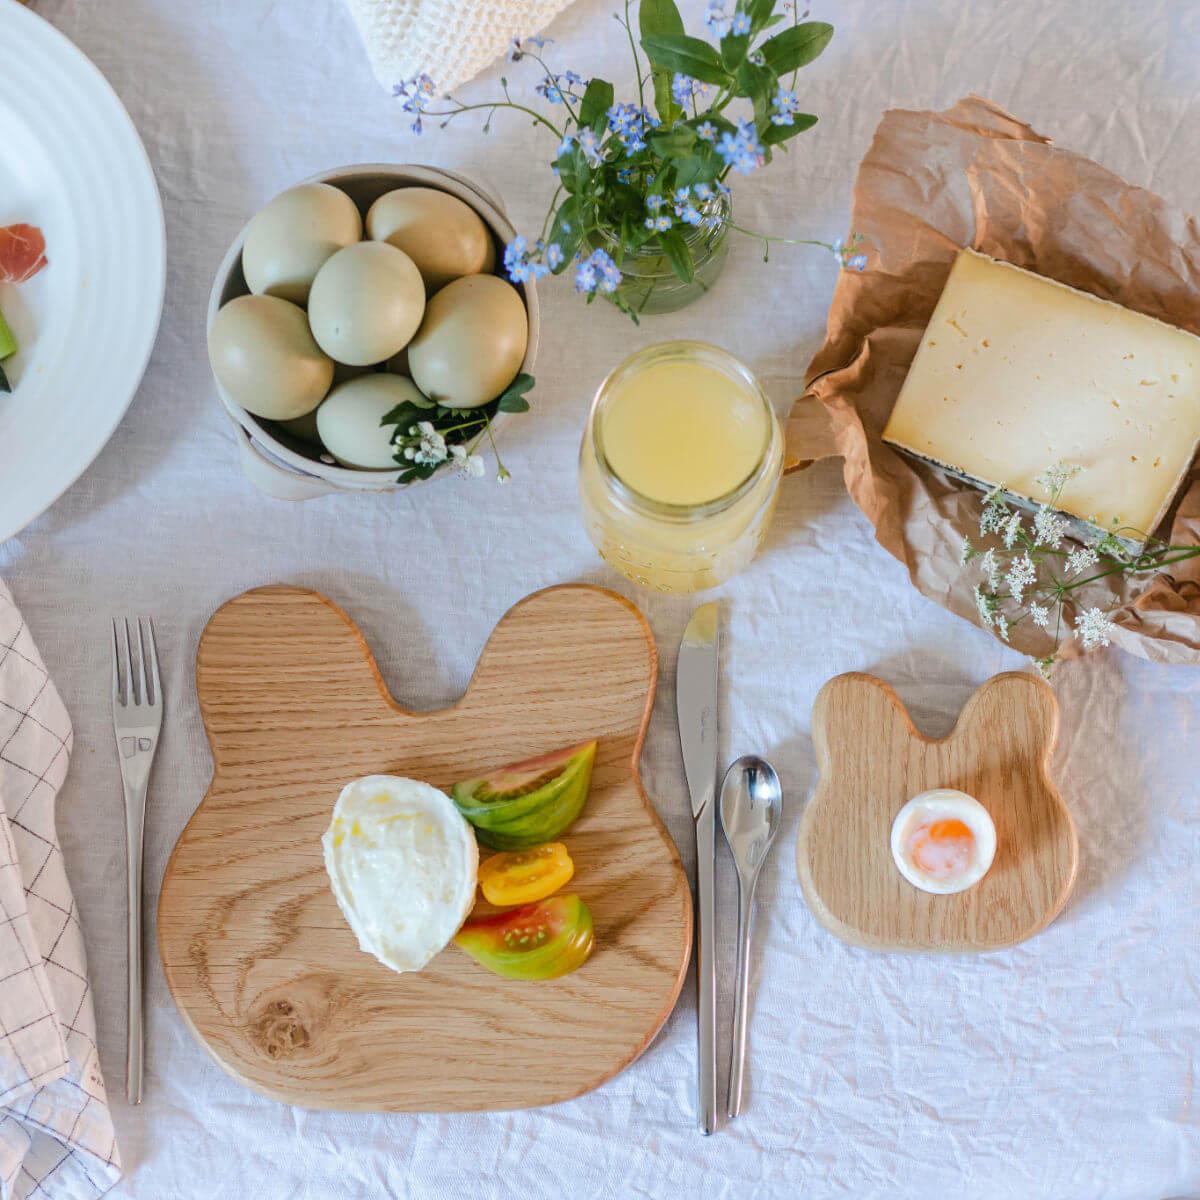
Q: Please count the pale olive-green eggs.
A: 6